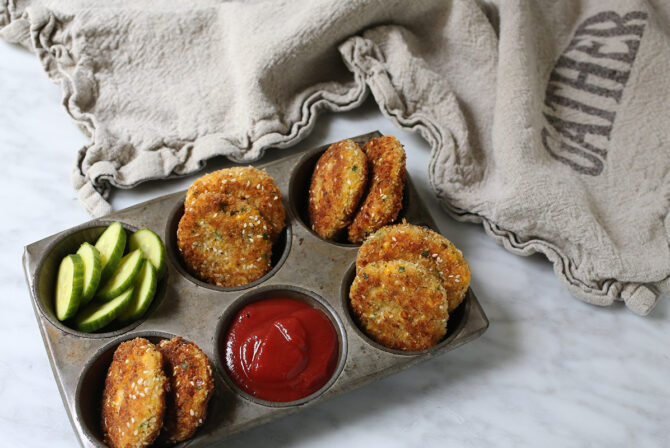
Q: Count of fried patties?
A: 8